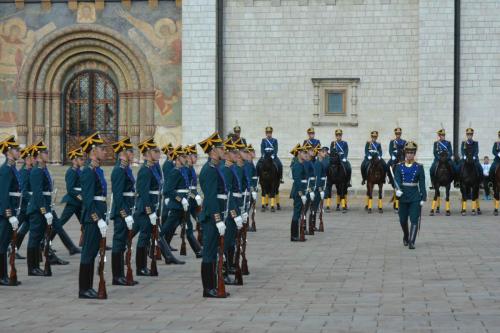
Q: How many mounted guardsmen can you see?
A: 9